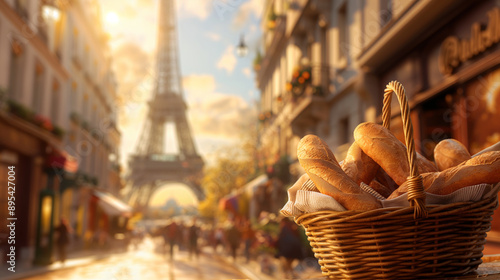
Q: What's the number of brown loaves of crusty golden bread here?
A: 5